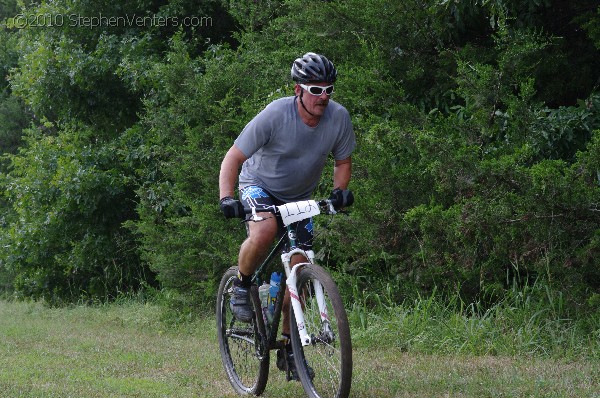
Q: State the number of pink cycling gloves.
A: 0